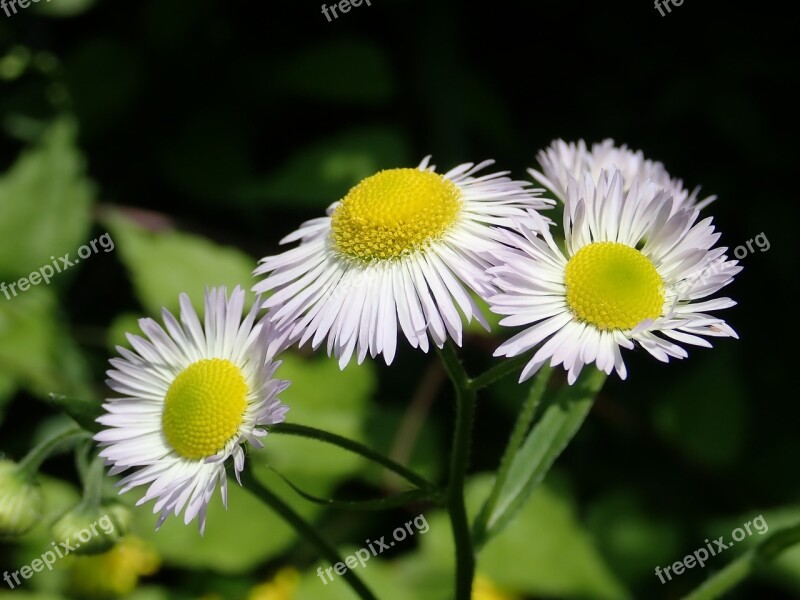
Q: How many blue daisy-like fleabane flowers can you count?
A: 0